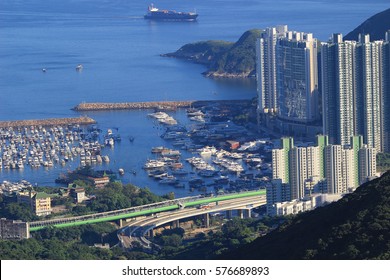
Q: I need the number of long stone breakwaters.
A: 2